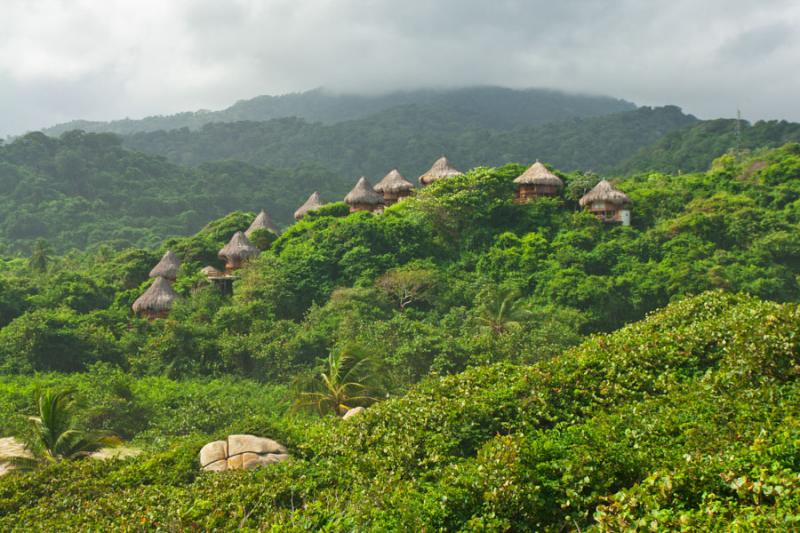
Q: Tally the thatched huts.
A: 10